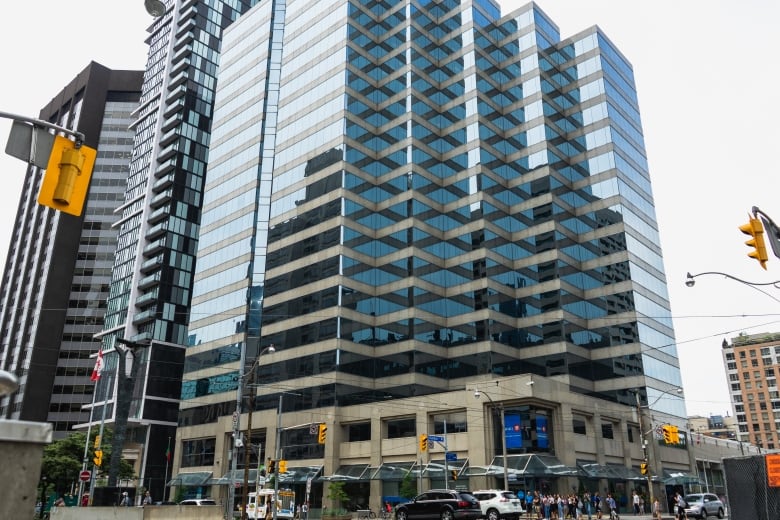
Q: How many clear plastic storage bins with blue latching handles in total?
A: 0